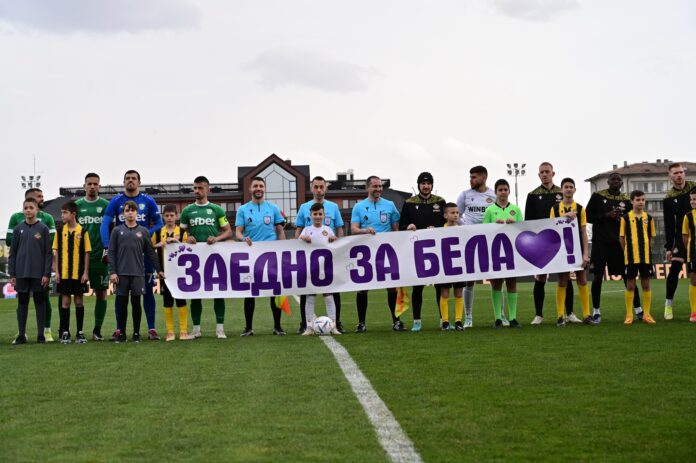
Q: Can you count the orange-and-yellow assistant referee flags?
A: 2